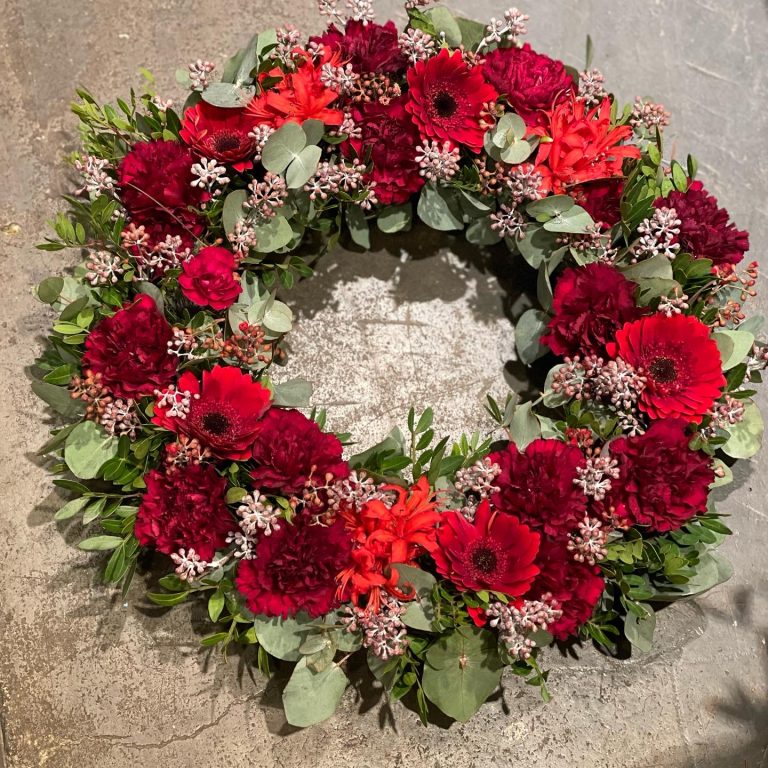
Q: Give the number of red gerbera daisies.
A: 5